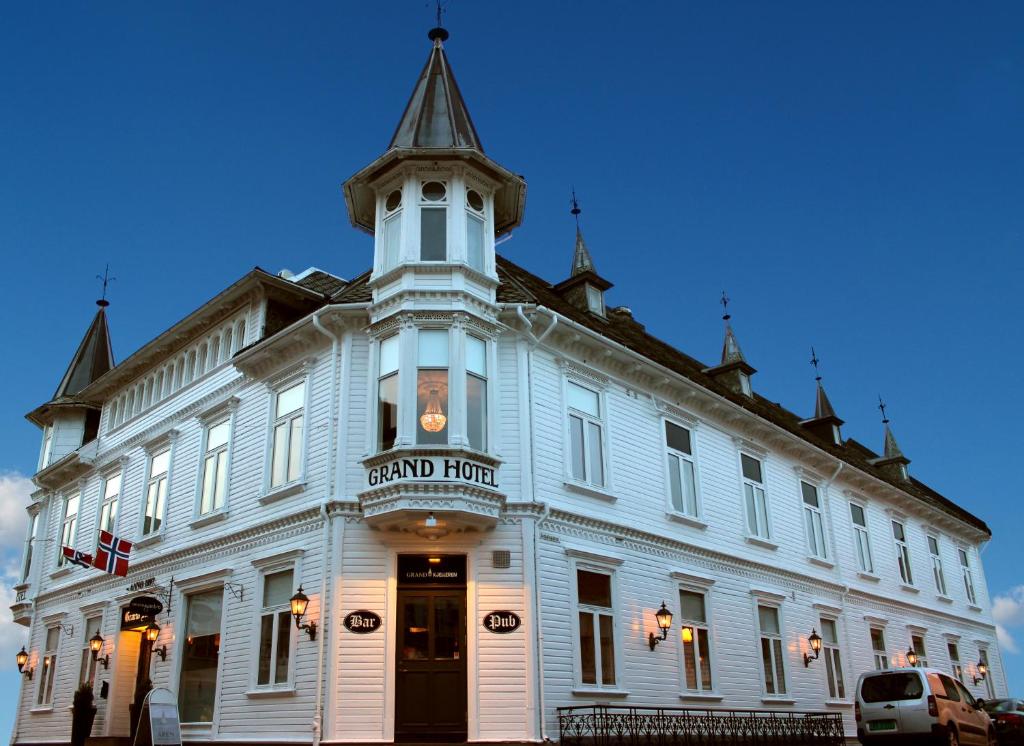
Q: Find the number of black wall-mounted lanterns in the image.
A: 8